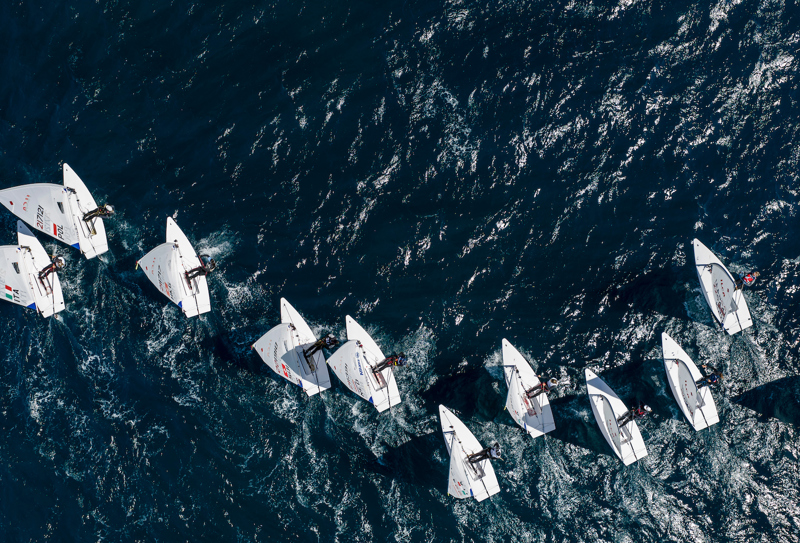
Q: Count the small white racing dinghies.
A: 10